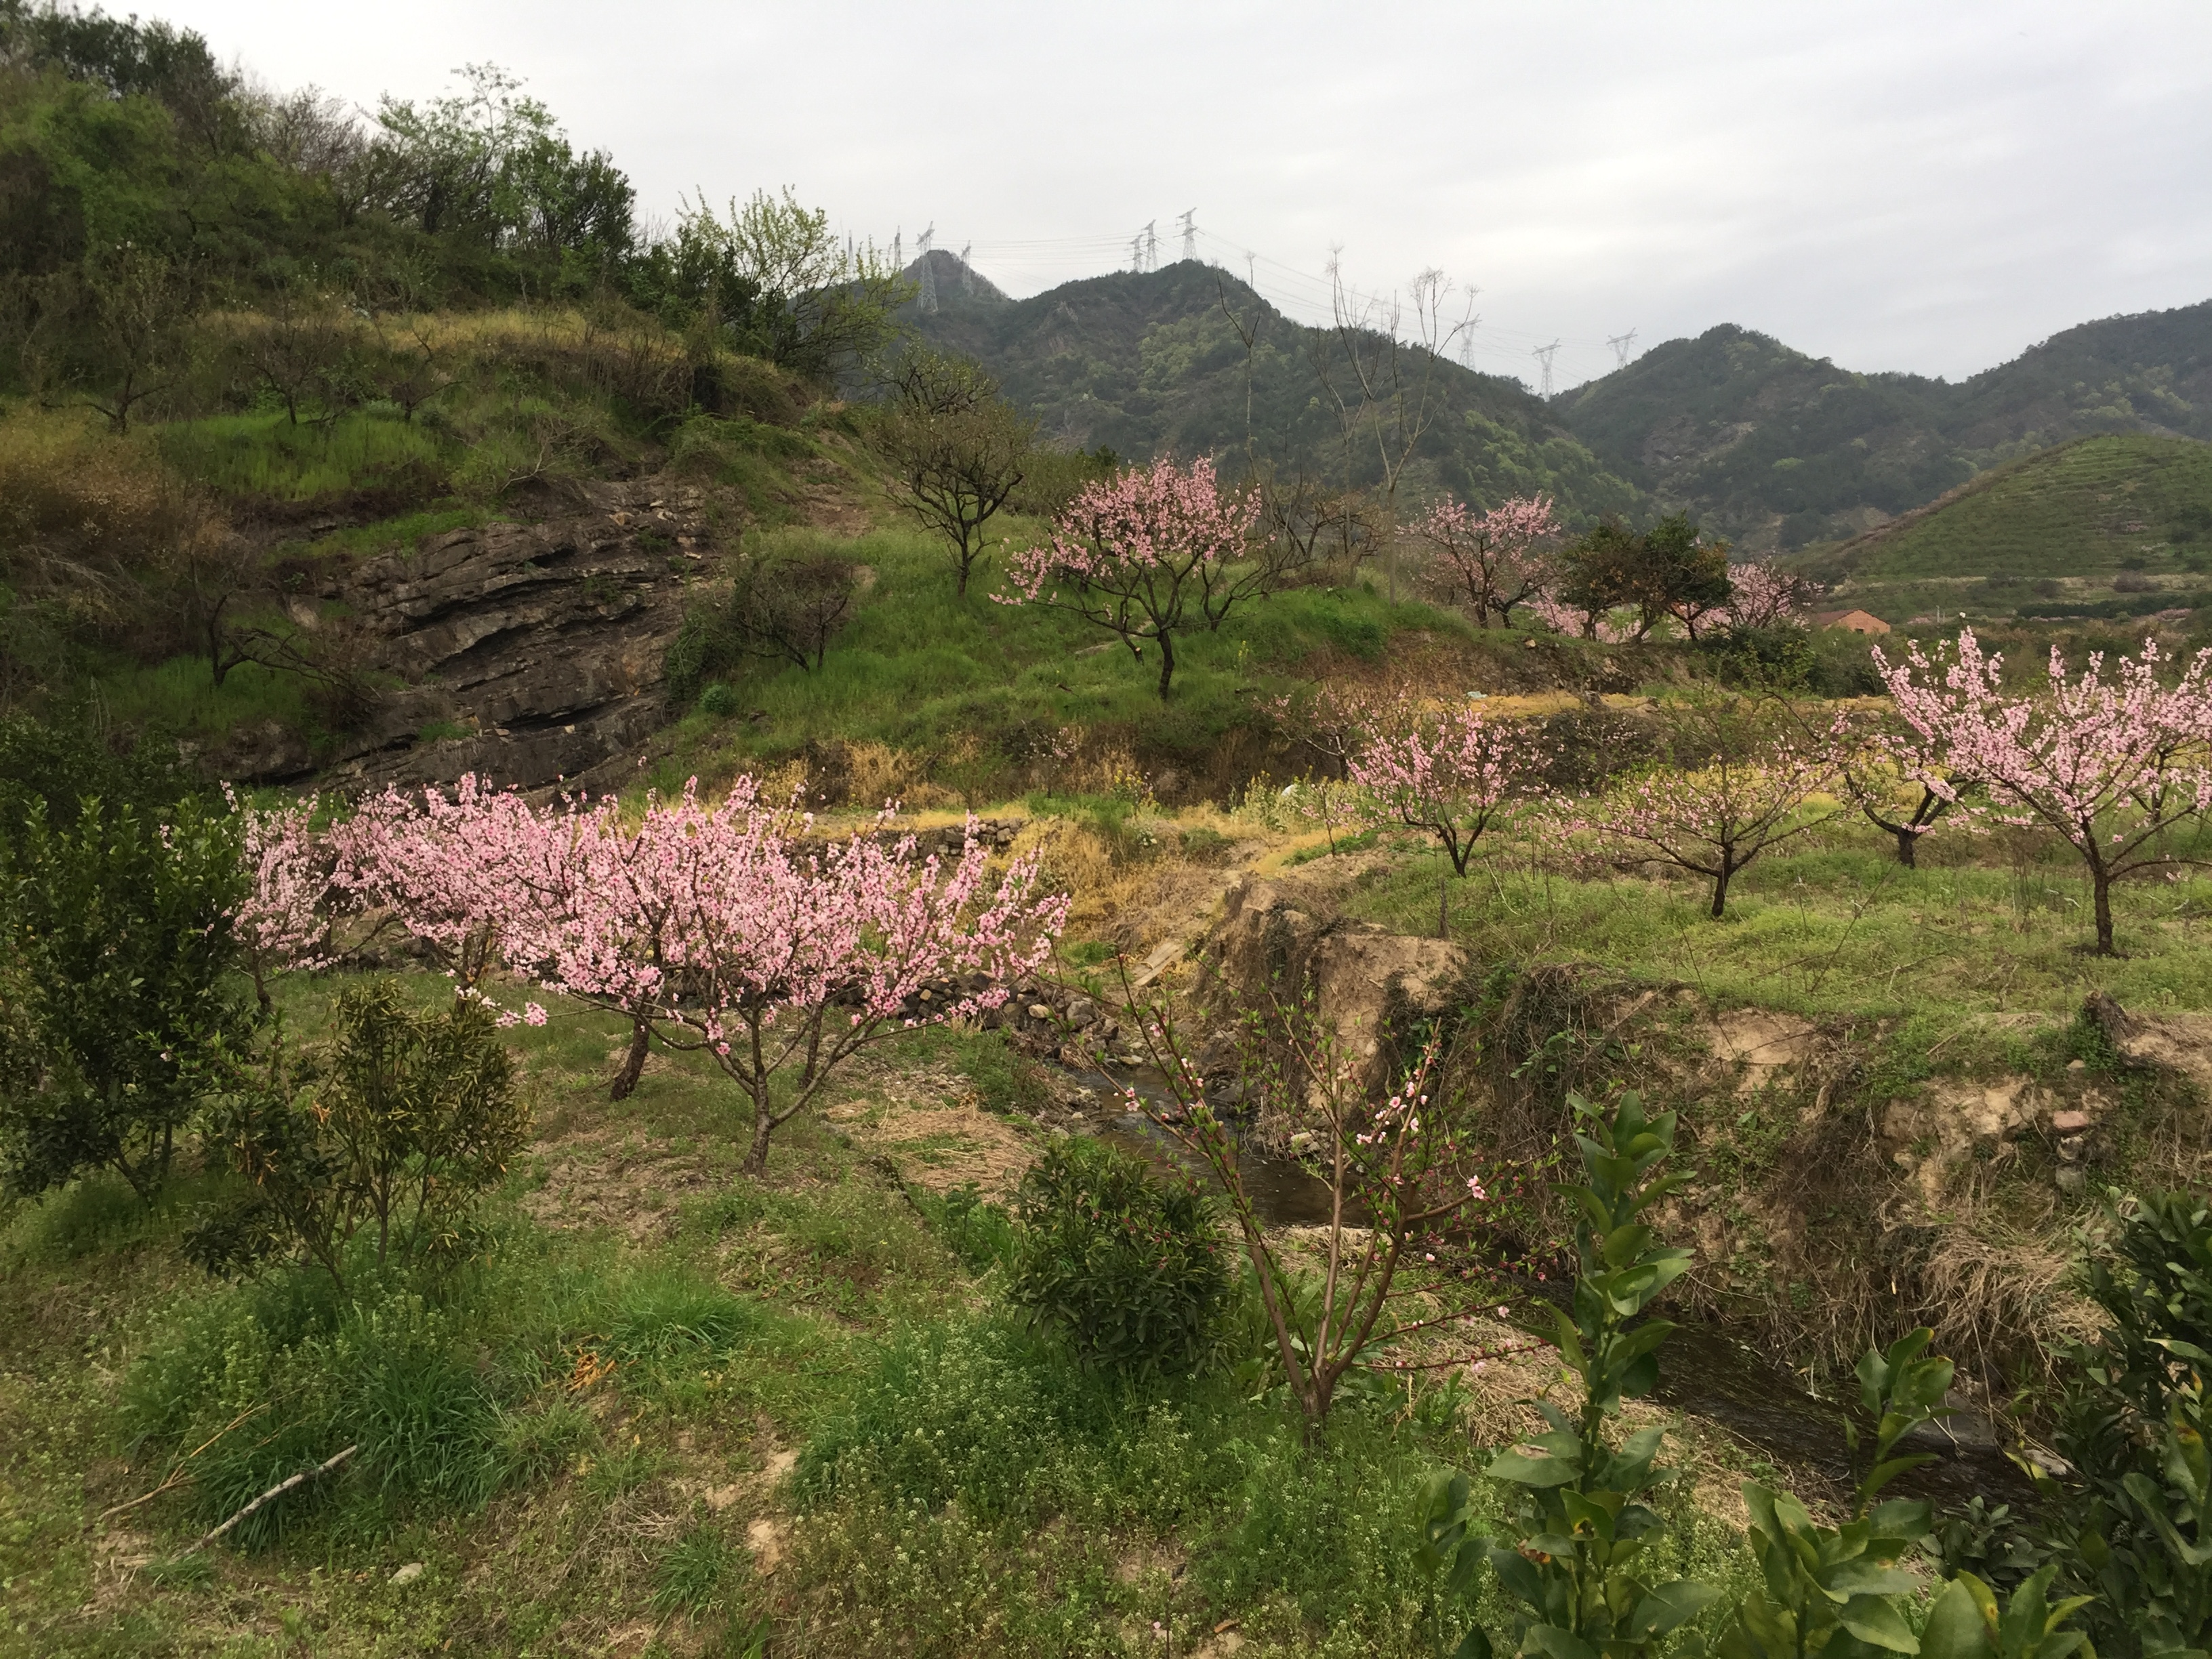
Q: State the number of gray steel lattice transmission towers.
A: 10